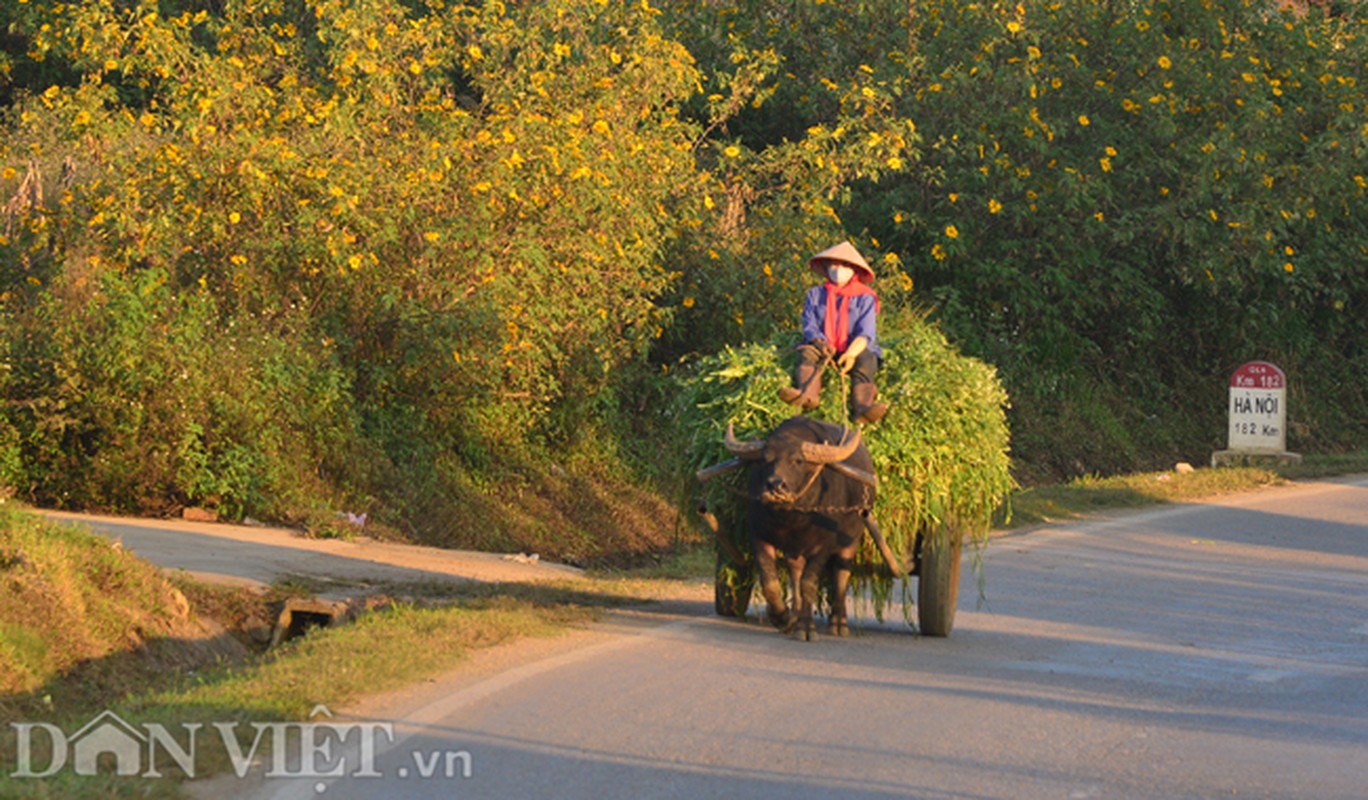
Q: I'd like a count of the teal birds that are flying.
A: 0